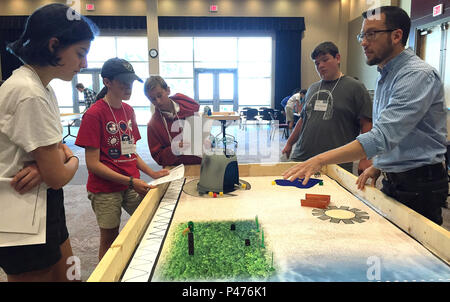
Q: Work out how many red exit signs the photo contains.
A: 3